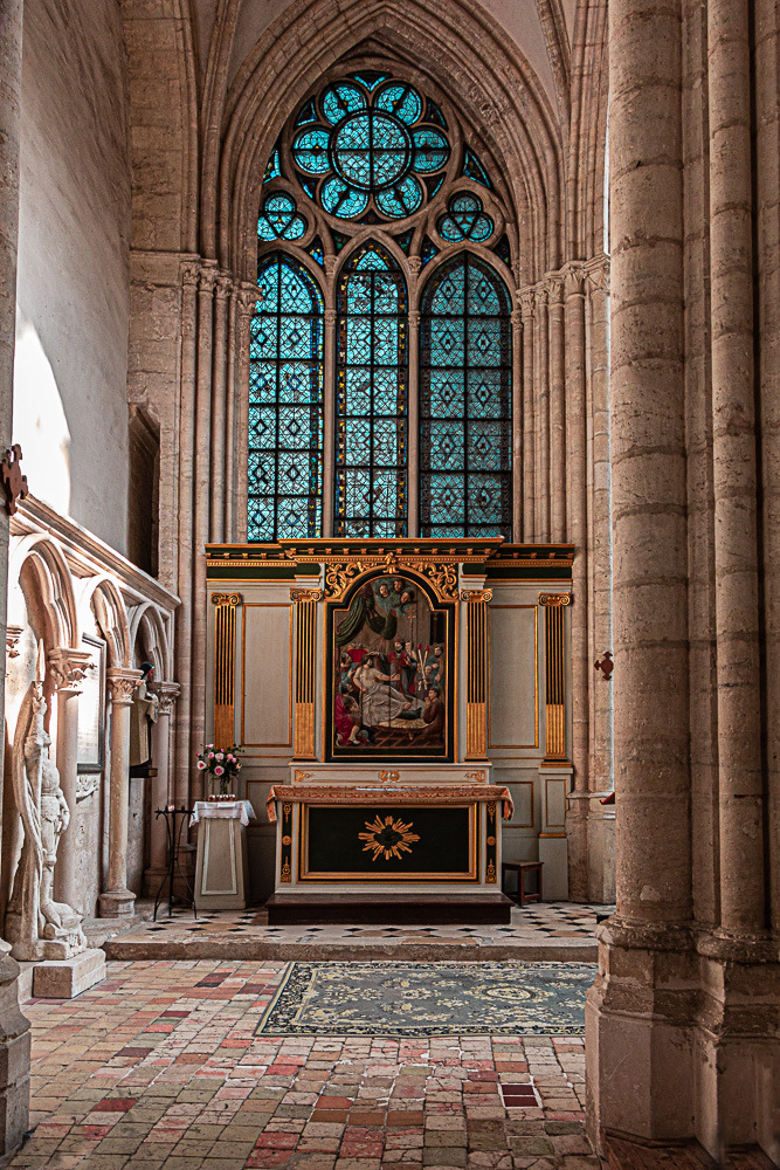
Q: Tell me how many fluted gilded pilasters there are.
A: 4